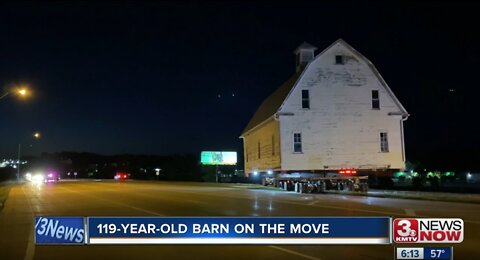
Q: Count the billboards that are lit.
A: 1